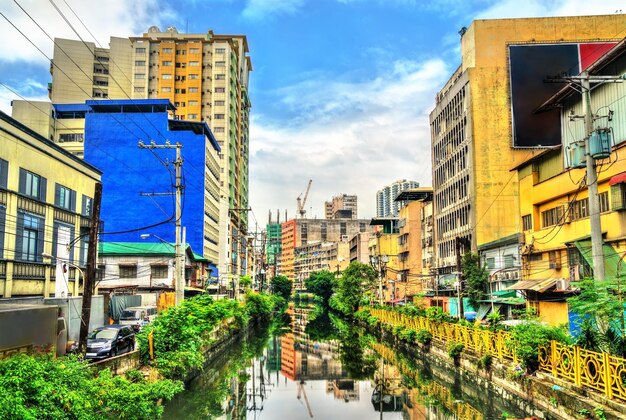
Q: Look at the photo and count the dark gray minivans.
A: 1